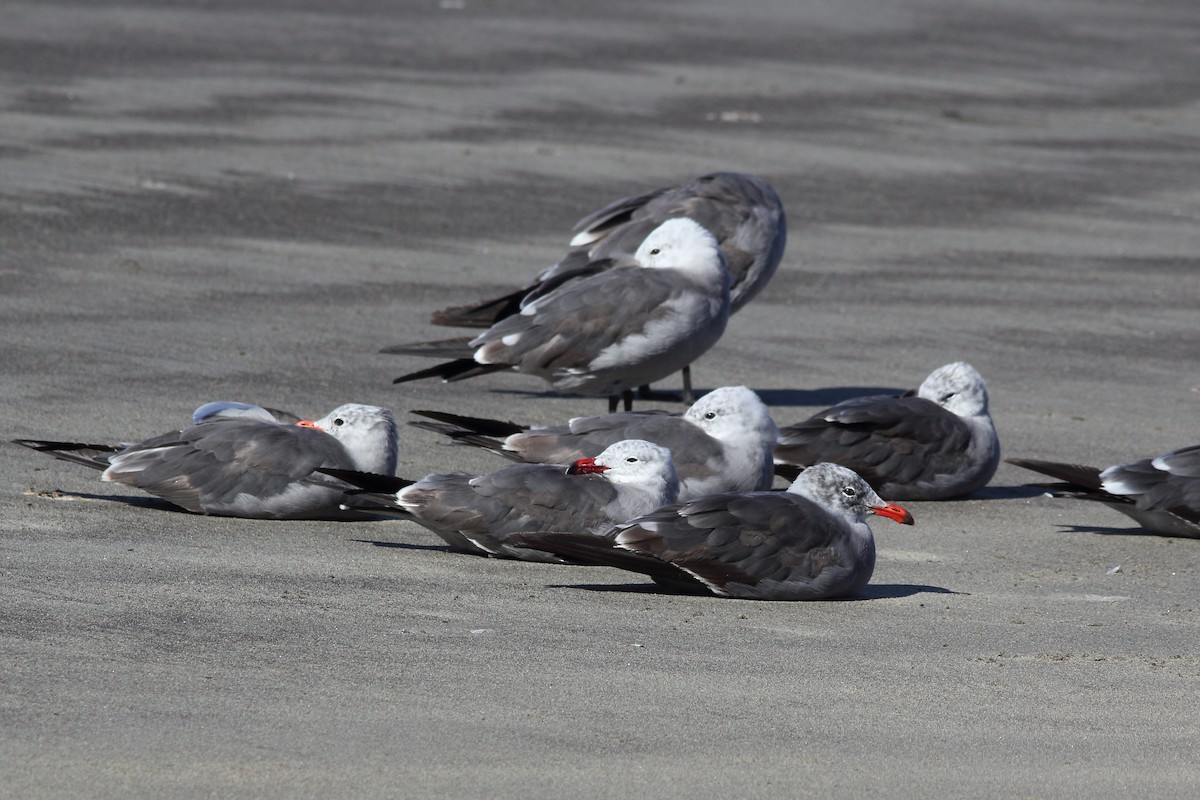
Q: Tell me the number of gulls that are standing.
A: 2